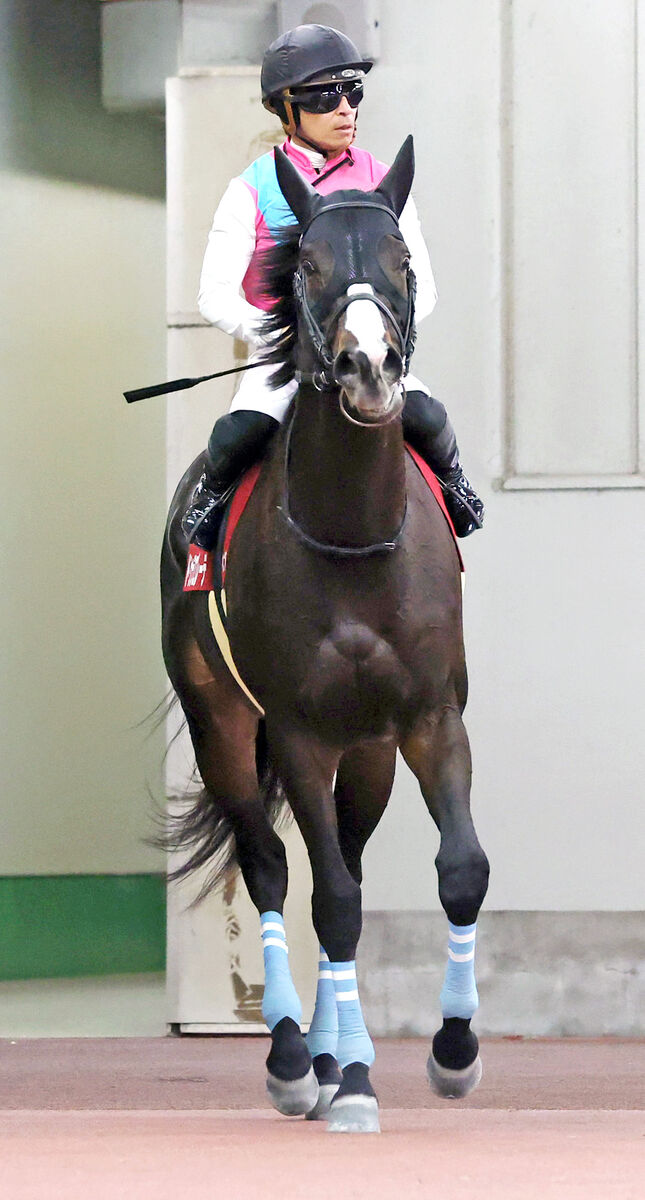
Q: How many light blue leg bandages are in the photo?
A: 4